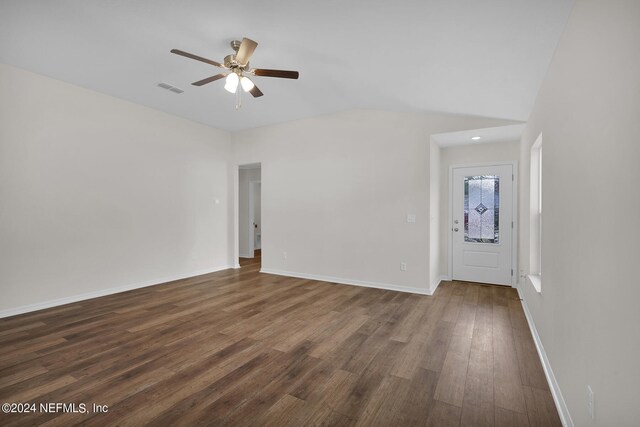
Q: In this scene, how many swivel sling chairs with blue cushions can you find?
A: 0